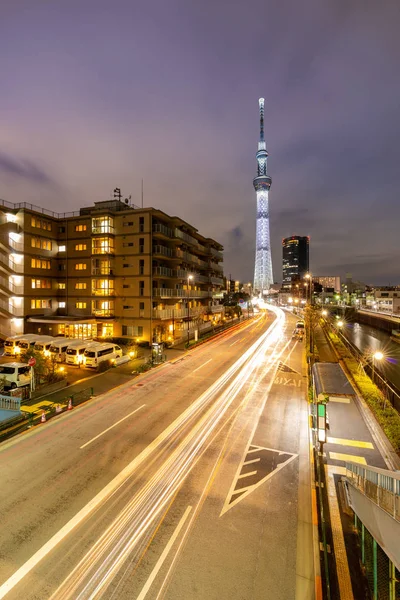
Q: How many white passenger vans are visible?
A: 7